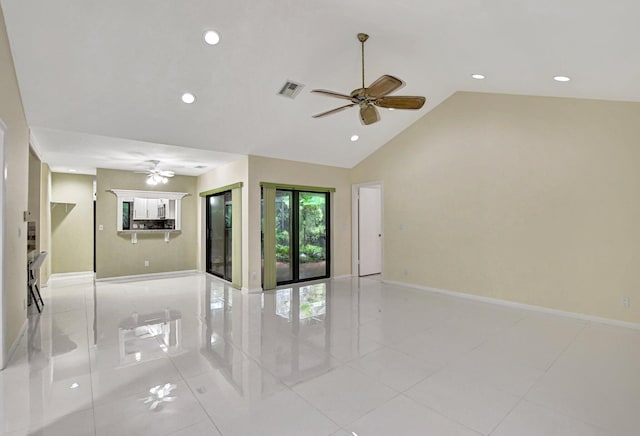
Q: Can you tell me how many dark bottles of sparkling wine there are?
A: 0